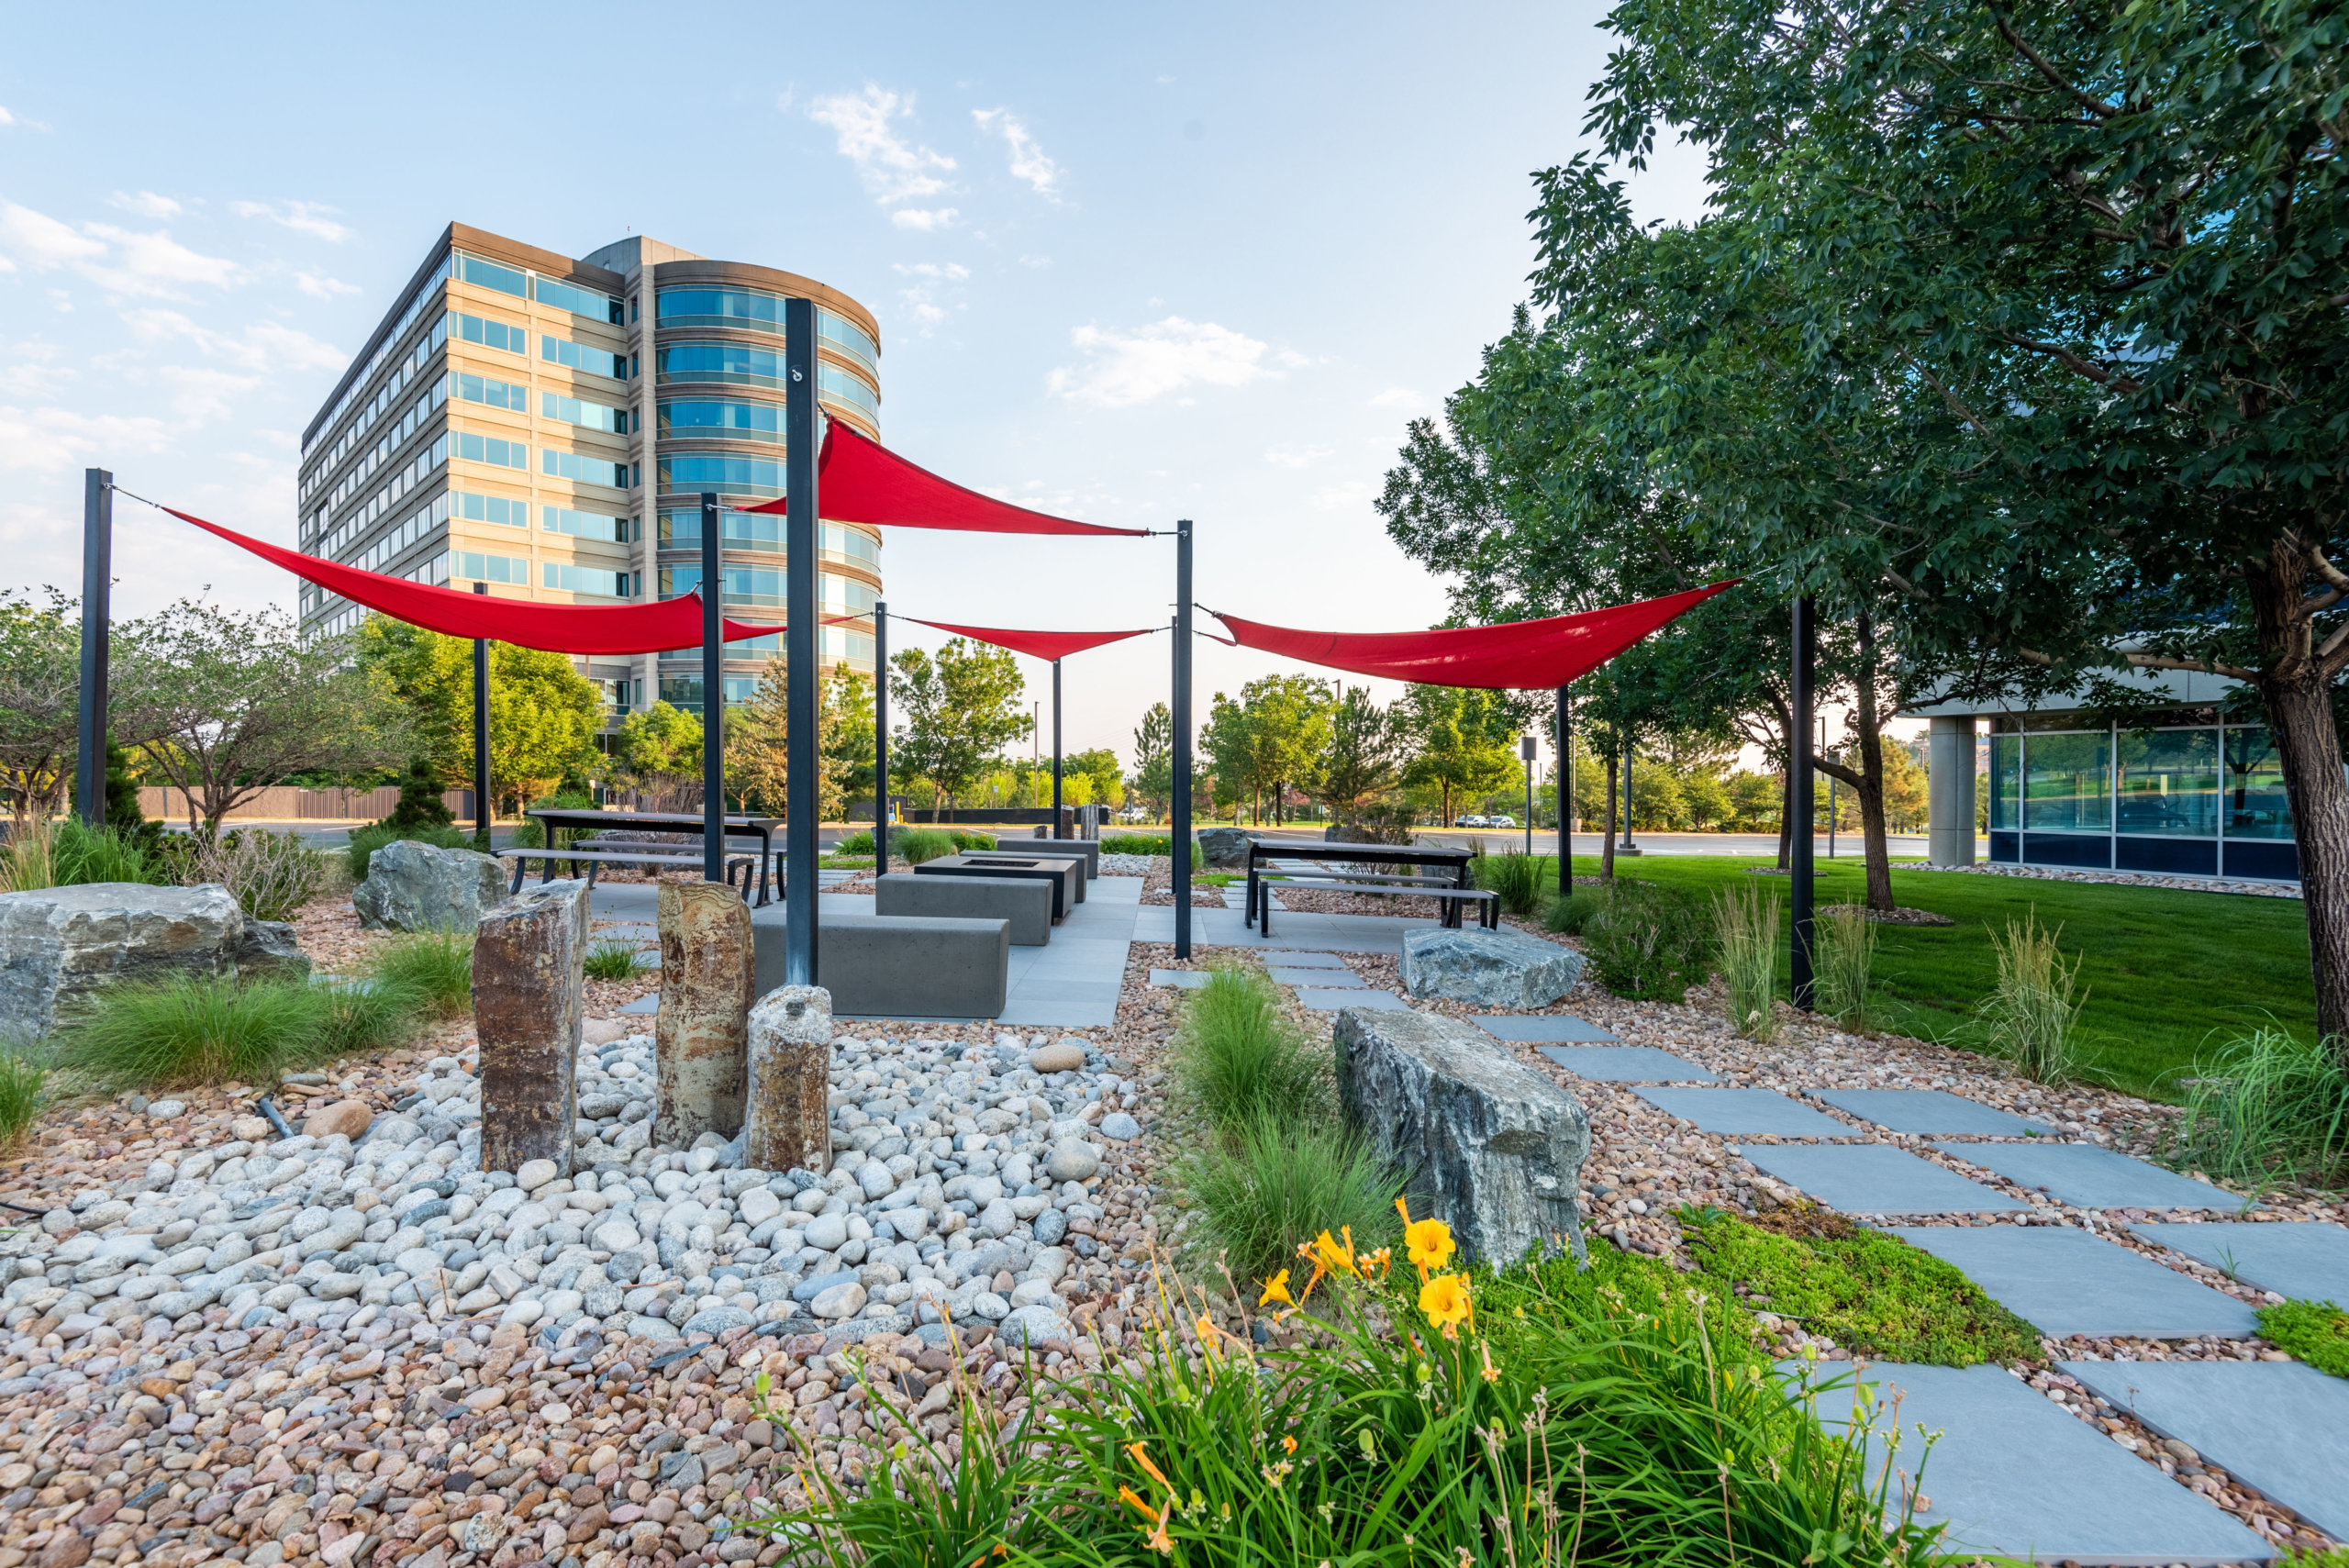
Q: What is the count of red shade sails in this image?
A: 4